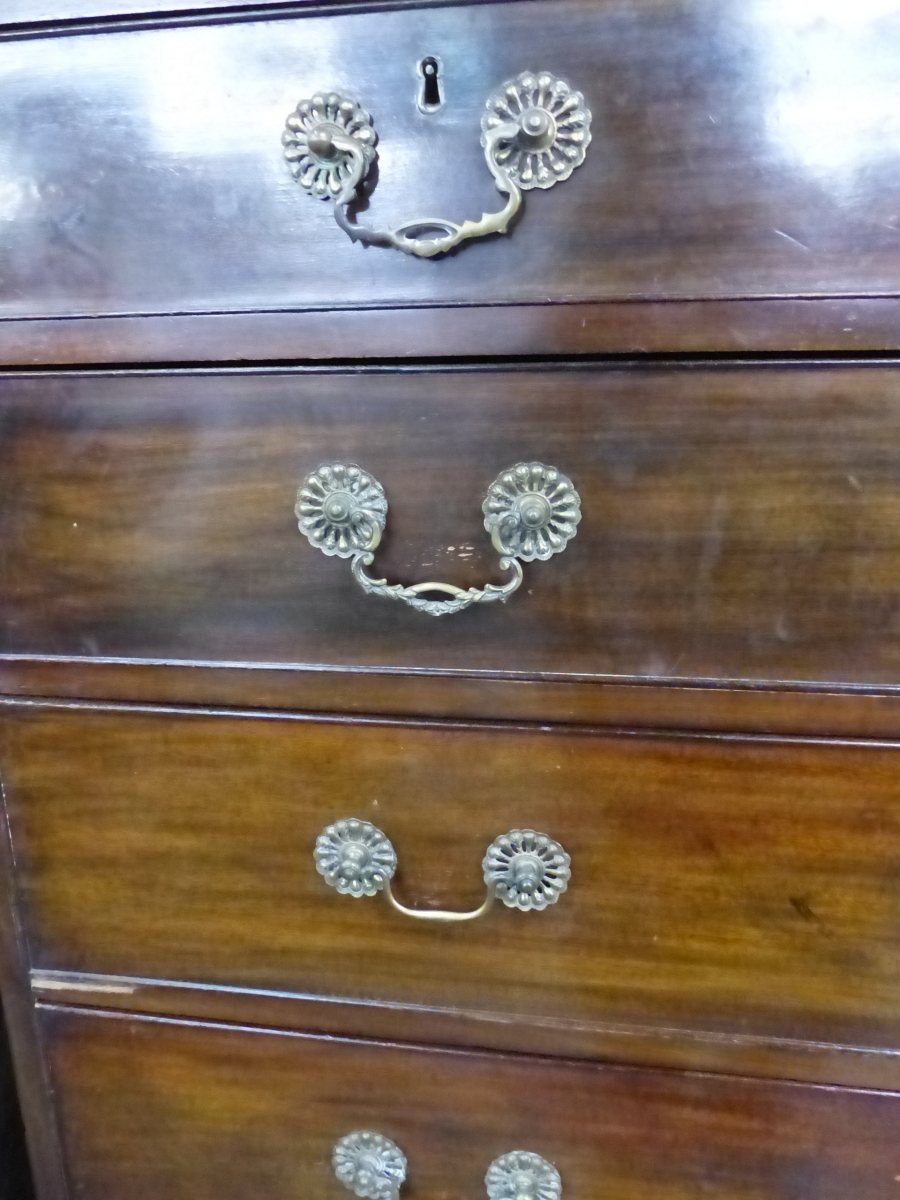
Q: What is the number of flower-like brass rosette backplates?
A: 8